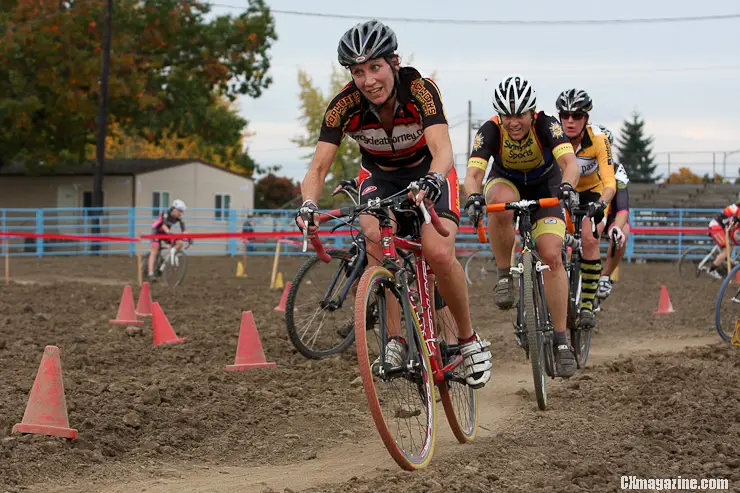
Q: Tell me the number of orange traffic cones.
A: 7